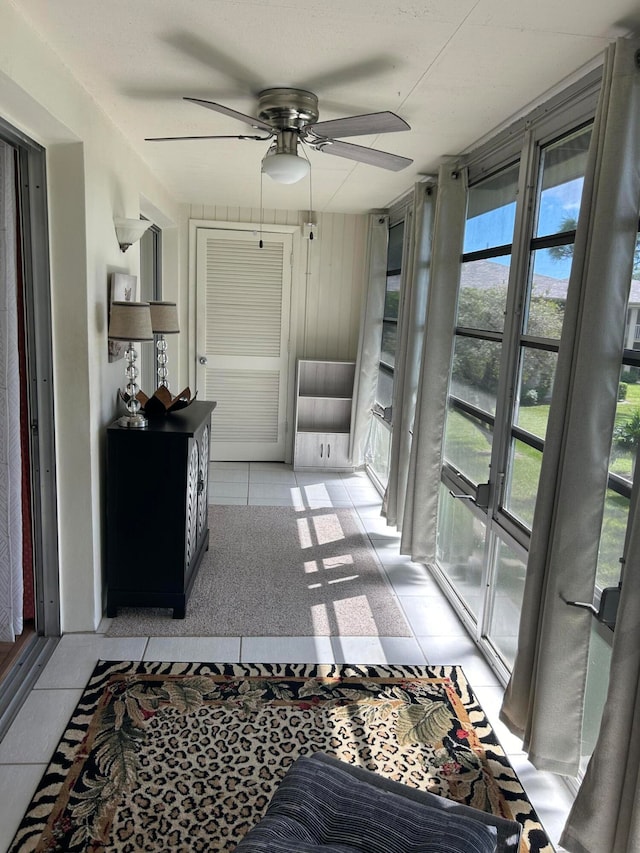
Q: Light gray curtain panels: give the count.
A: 5